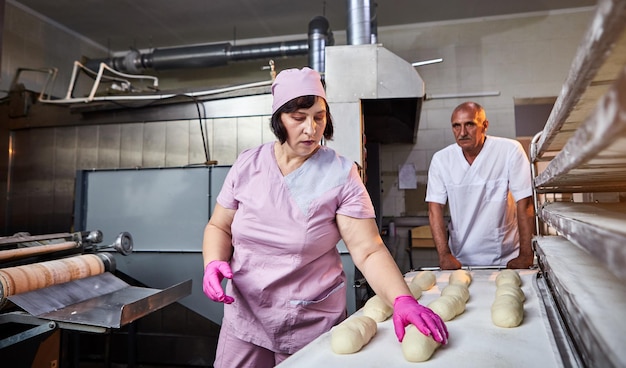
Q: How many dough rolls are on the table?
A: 11